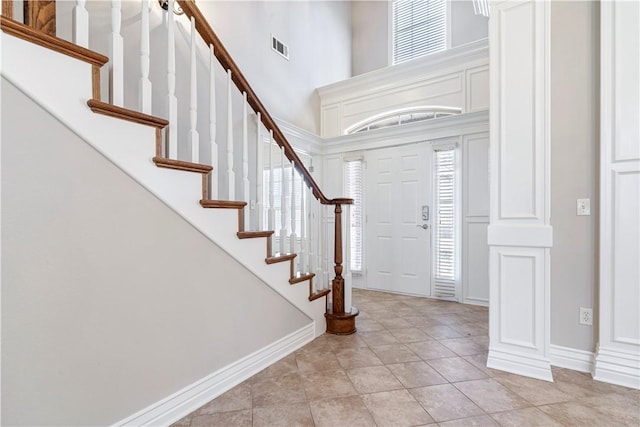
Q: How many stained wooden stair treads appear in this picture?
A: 9